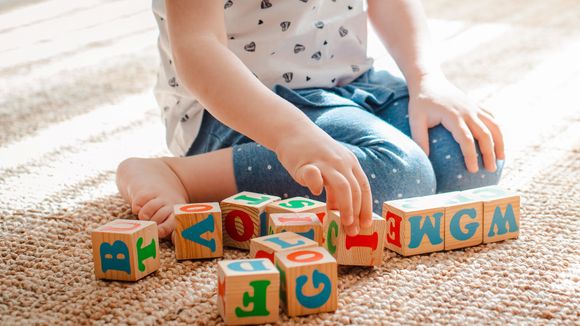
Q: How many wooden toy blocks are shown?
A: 12